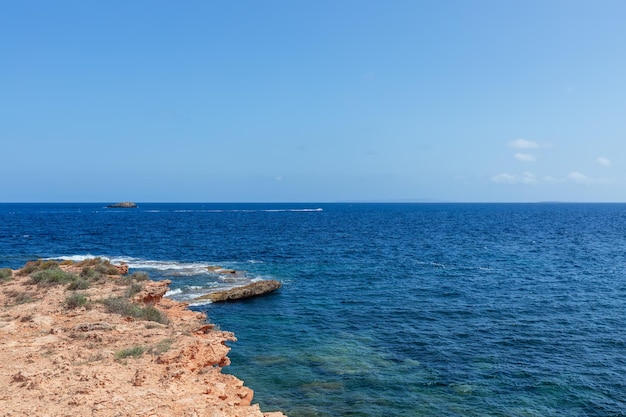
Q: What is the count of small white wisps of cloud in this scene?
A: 5